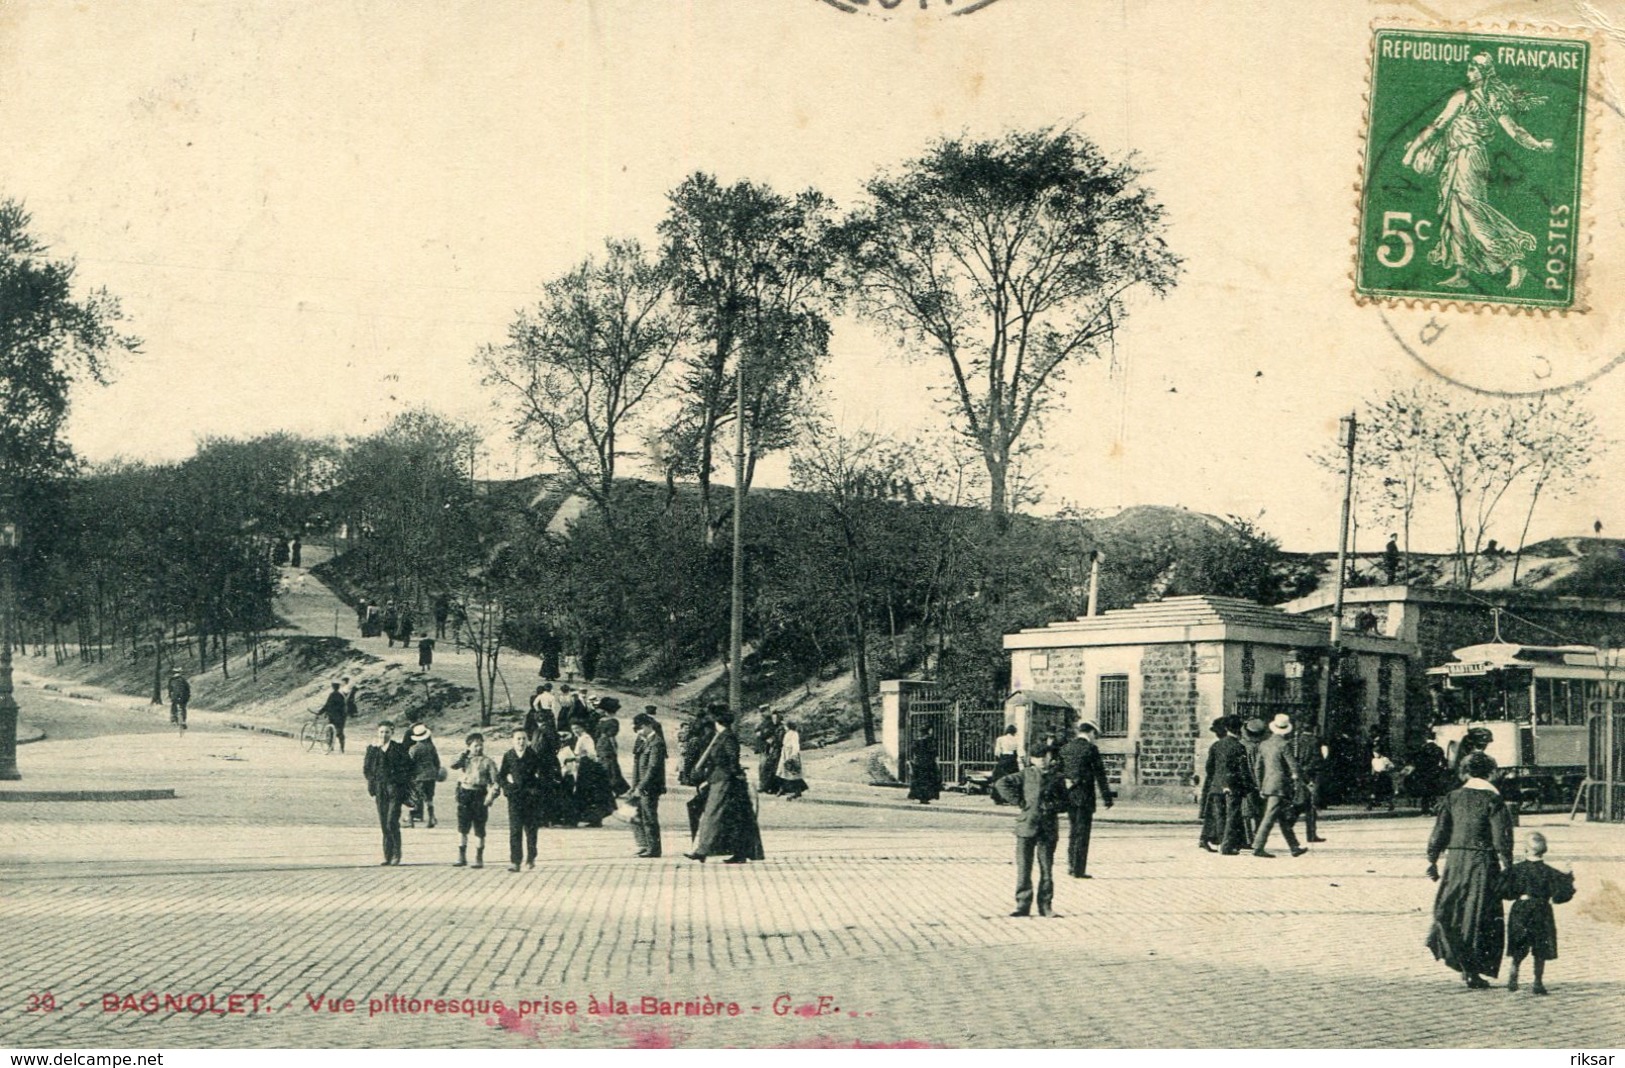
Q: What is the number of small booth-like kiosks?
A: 1